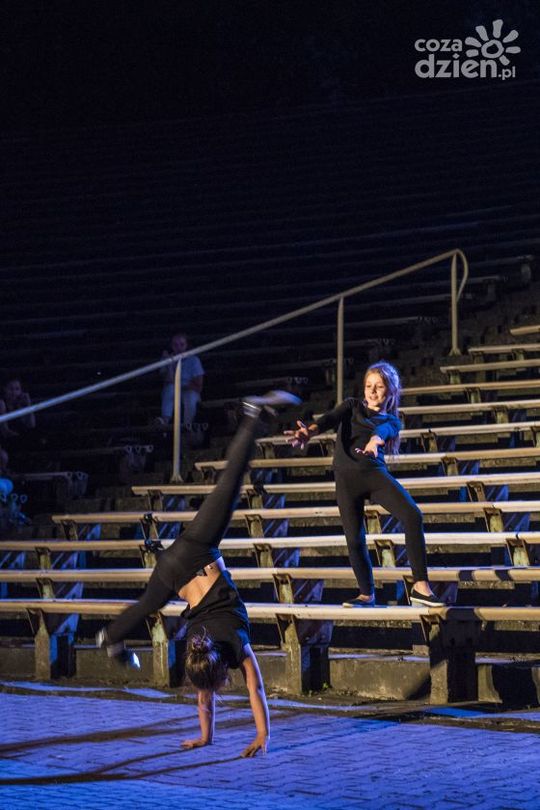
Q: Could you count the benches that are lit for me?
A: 12